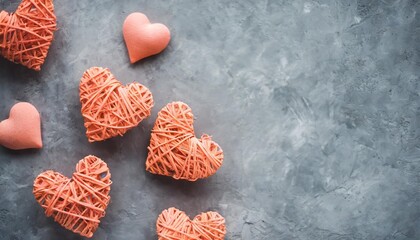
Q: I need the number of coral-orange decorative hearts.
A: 7